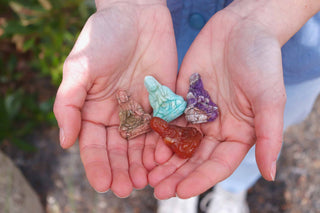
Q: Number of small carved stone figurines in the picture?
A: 4